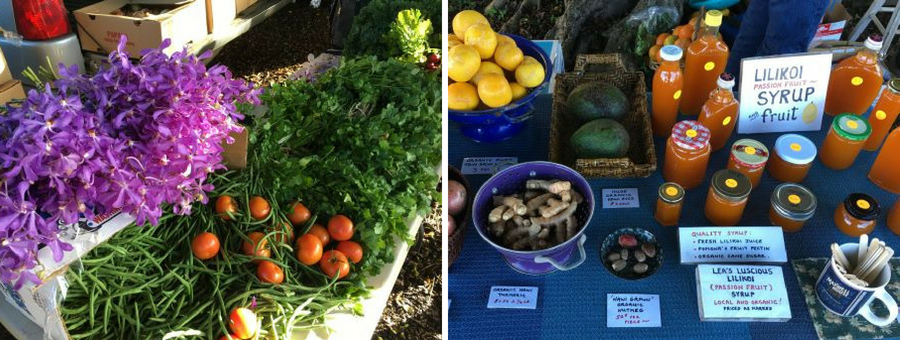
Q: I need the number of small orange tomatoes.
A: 14